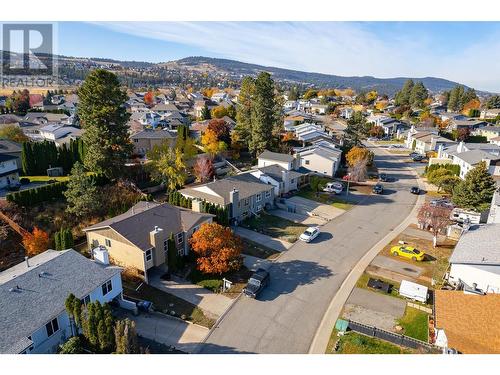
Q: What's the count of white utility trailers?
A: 1